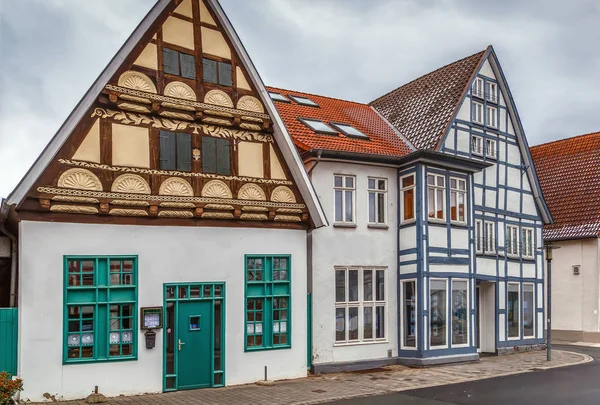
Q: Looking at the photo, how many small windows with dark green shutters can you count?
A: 4